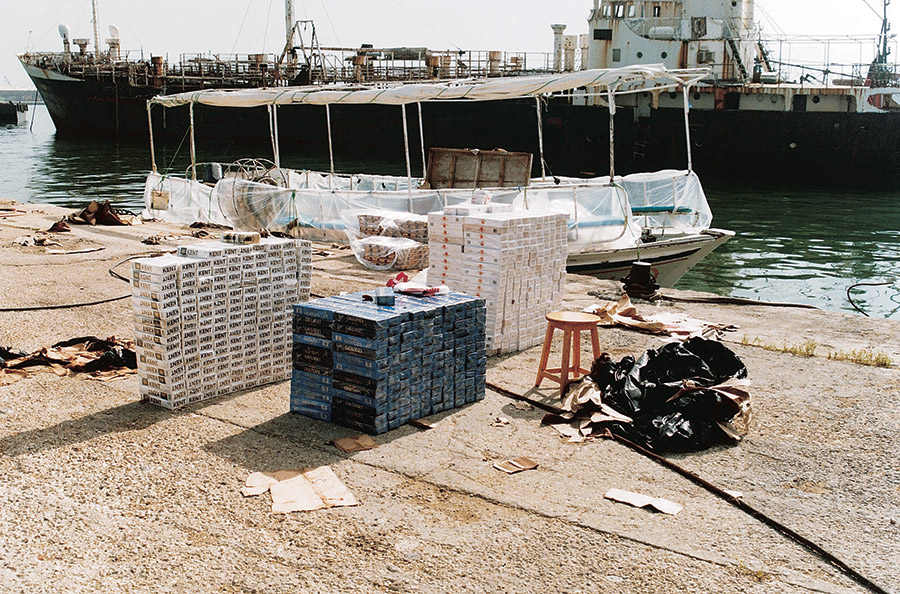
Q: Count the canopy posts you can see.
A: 10